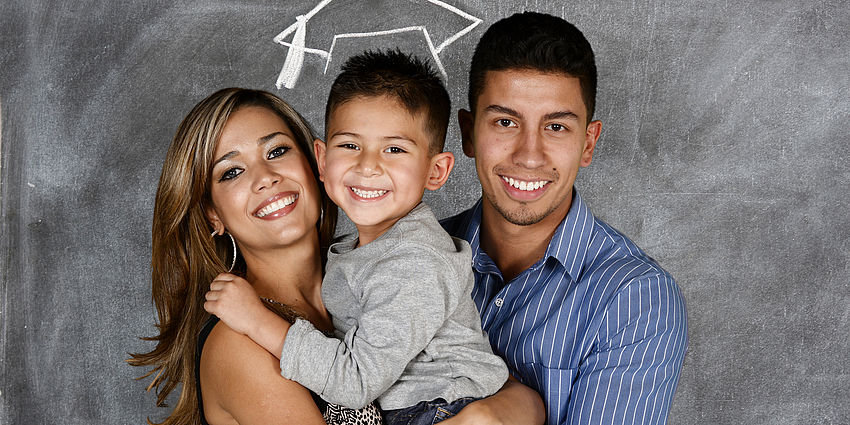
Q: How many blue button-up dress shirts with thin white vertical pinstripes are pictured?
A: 1